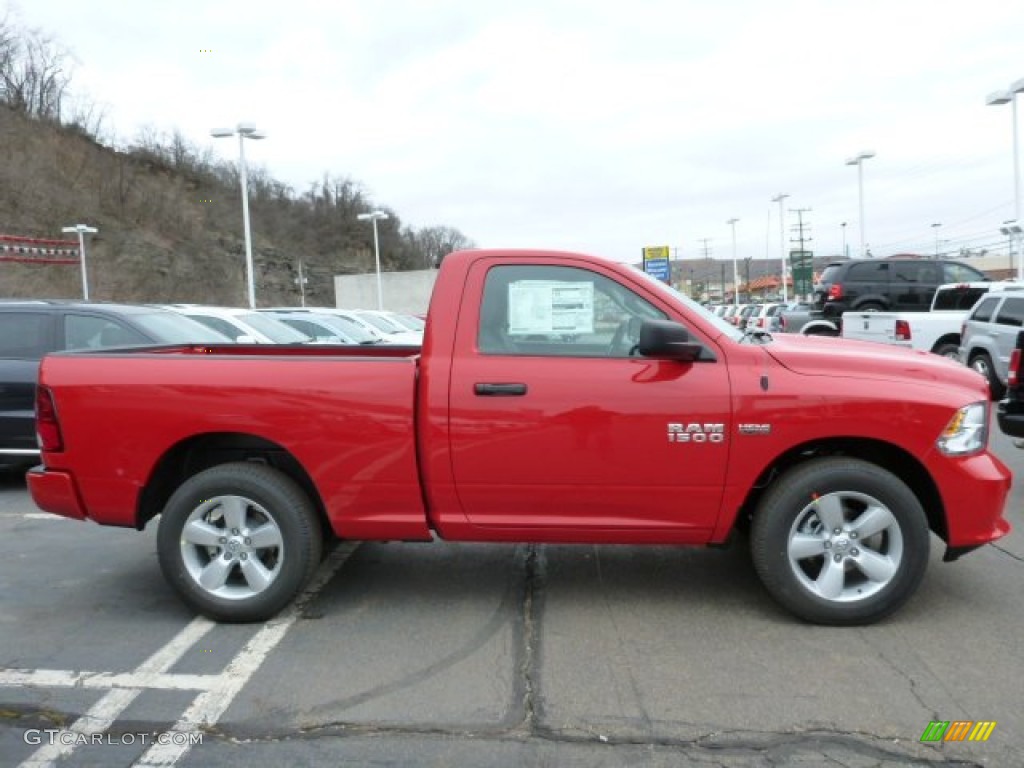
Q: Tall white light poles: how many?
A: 7